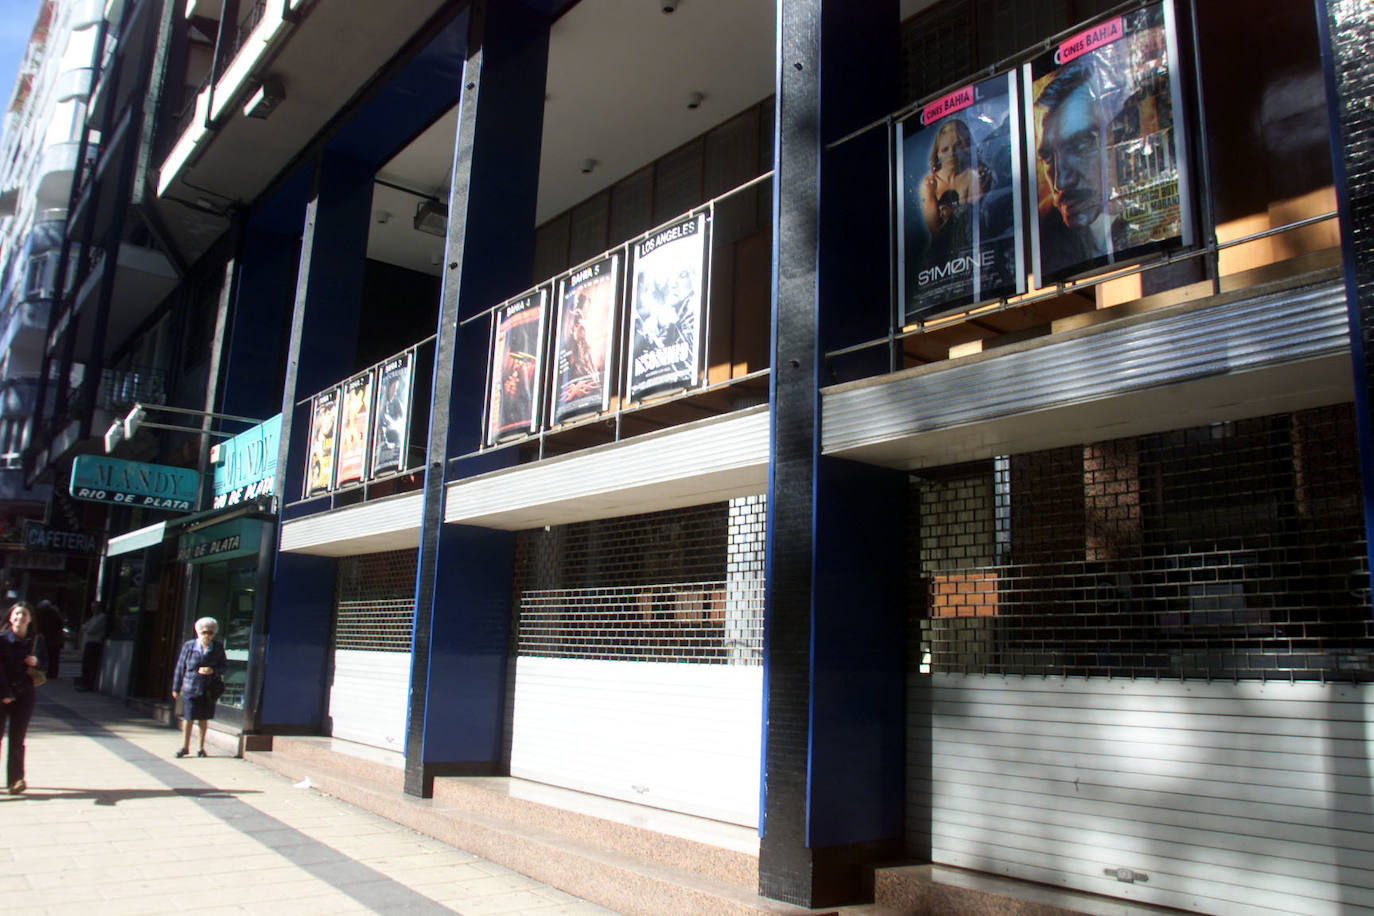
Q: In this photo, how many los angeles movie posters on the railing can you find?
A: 1